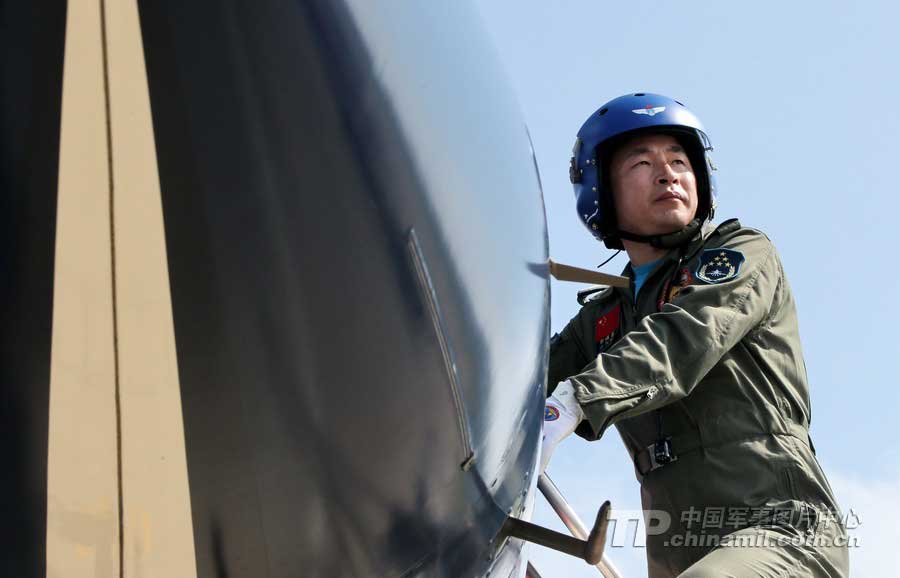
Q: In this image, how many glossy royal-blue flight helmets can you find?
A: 1